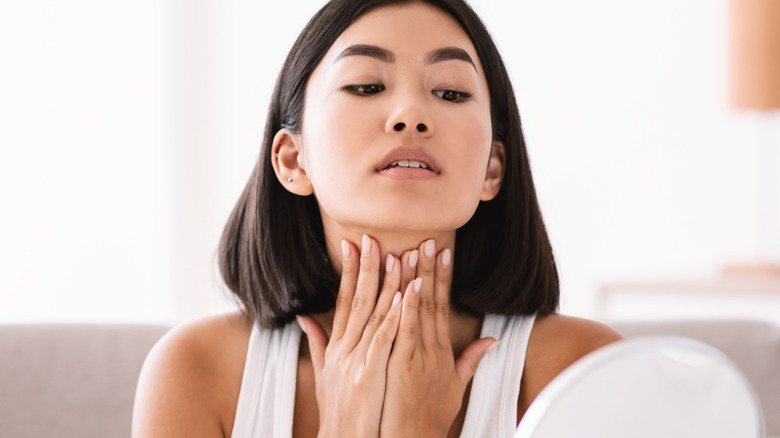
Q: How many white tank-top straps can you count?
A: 2